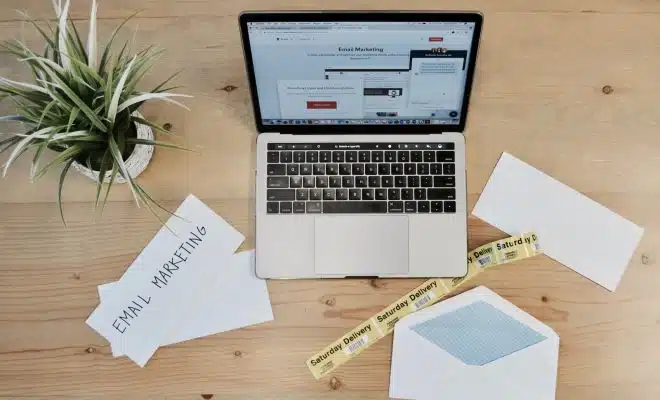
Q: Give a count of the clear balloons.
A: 0